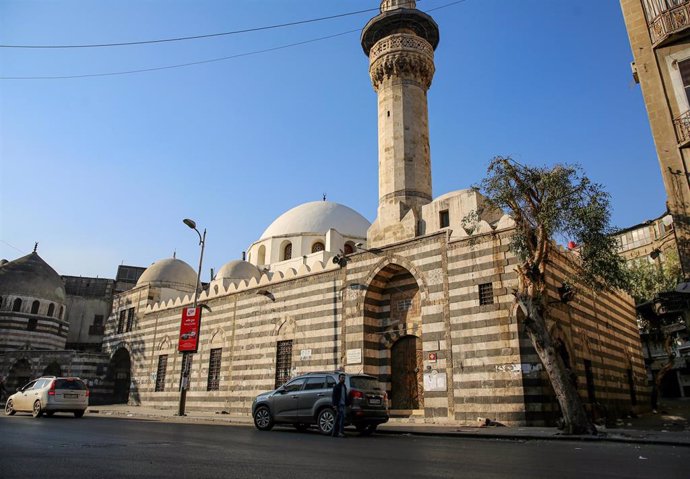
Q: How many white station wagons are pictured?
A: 1